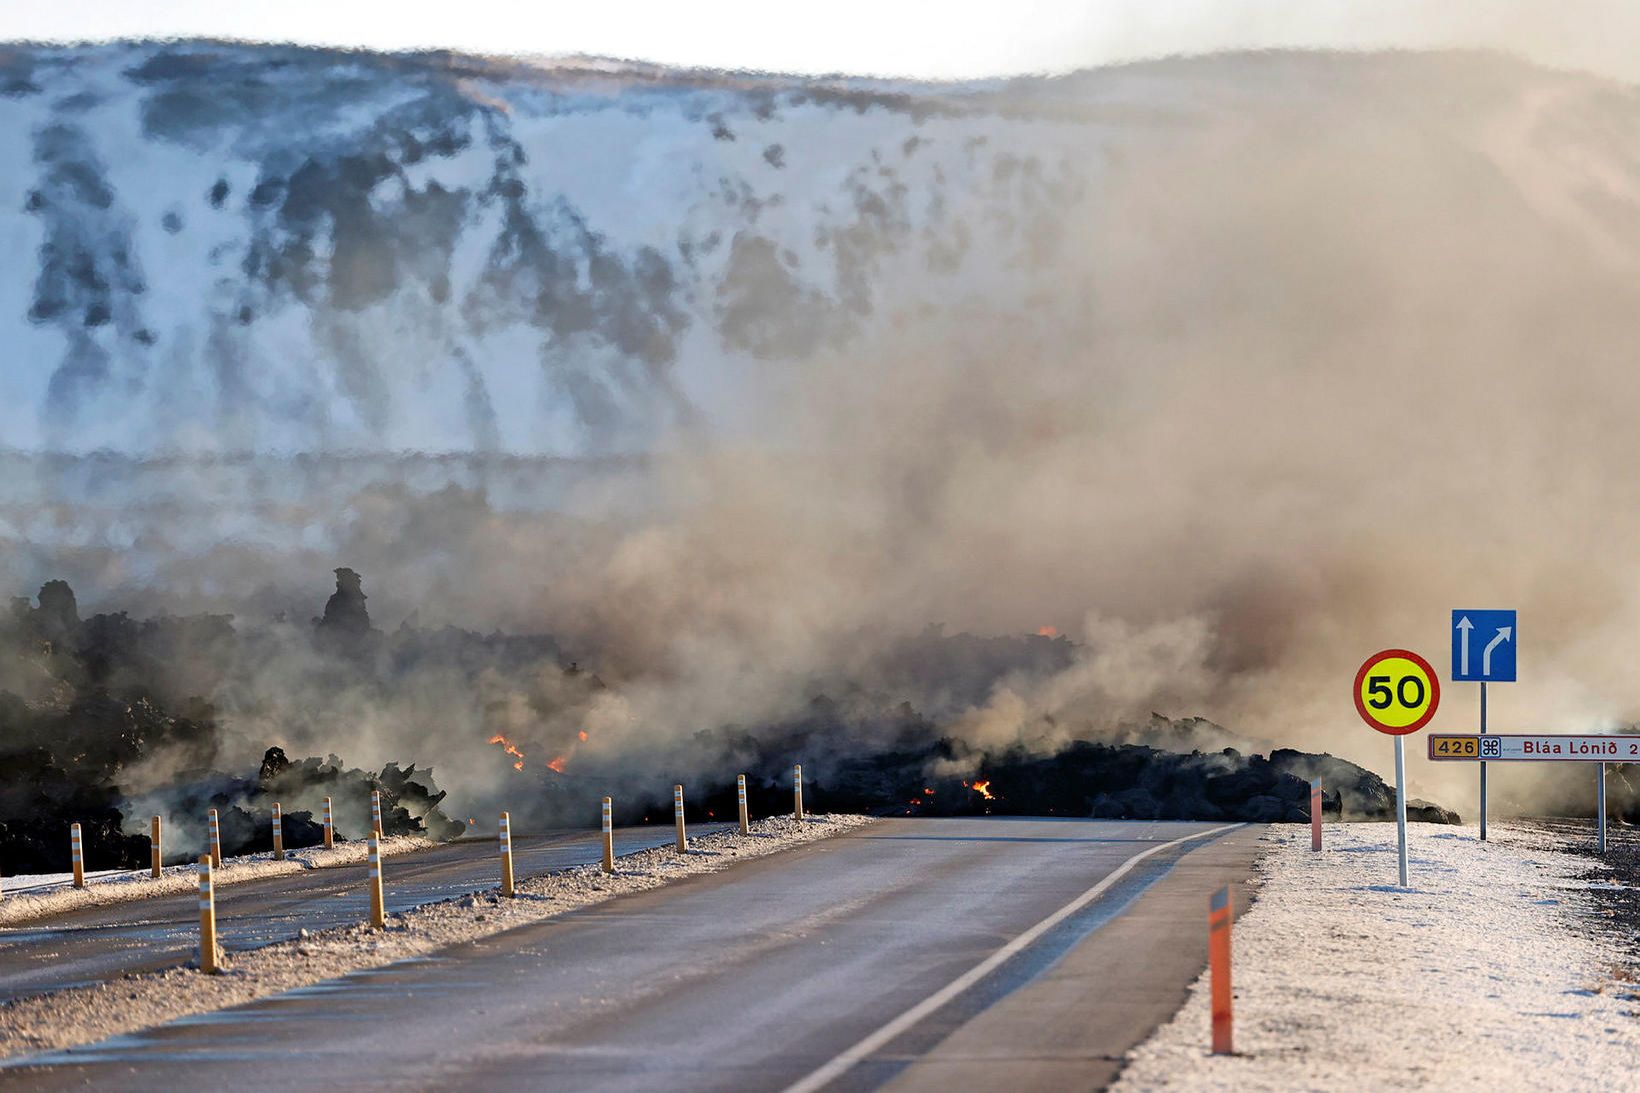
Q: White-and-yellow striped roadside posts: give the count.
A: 13